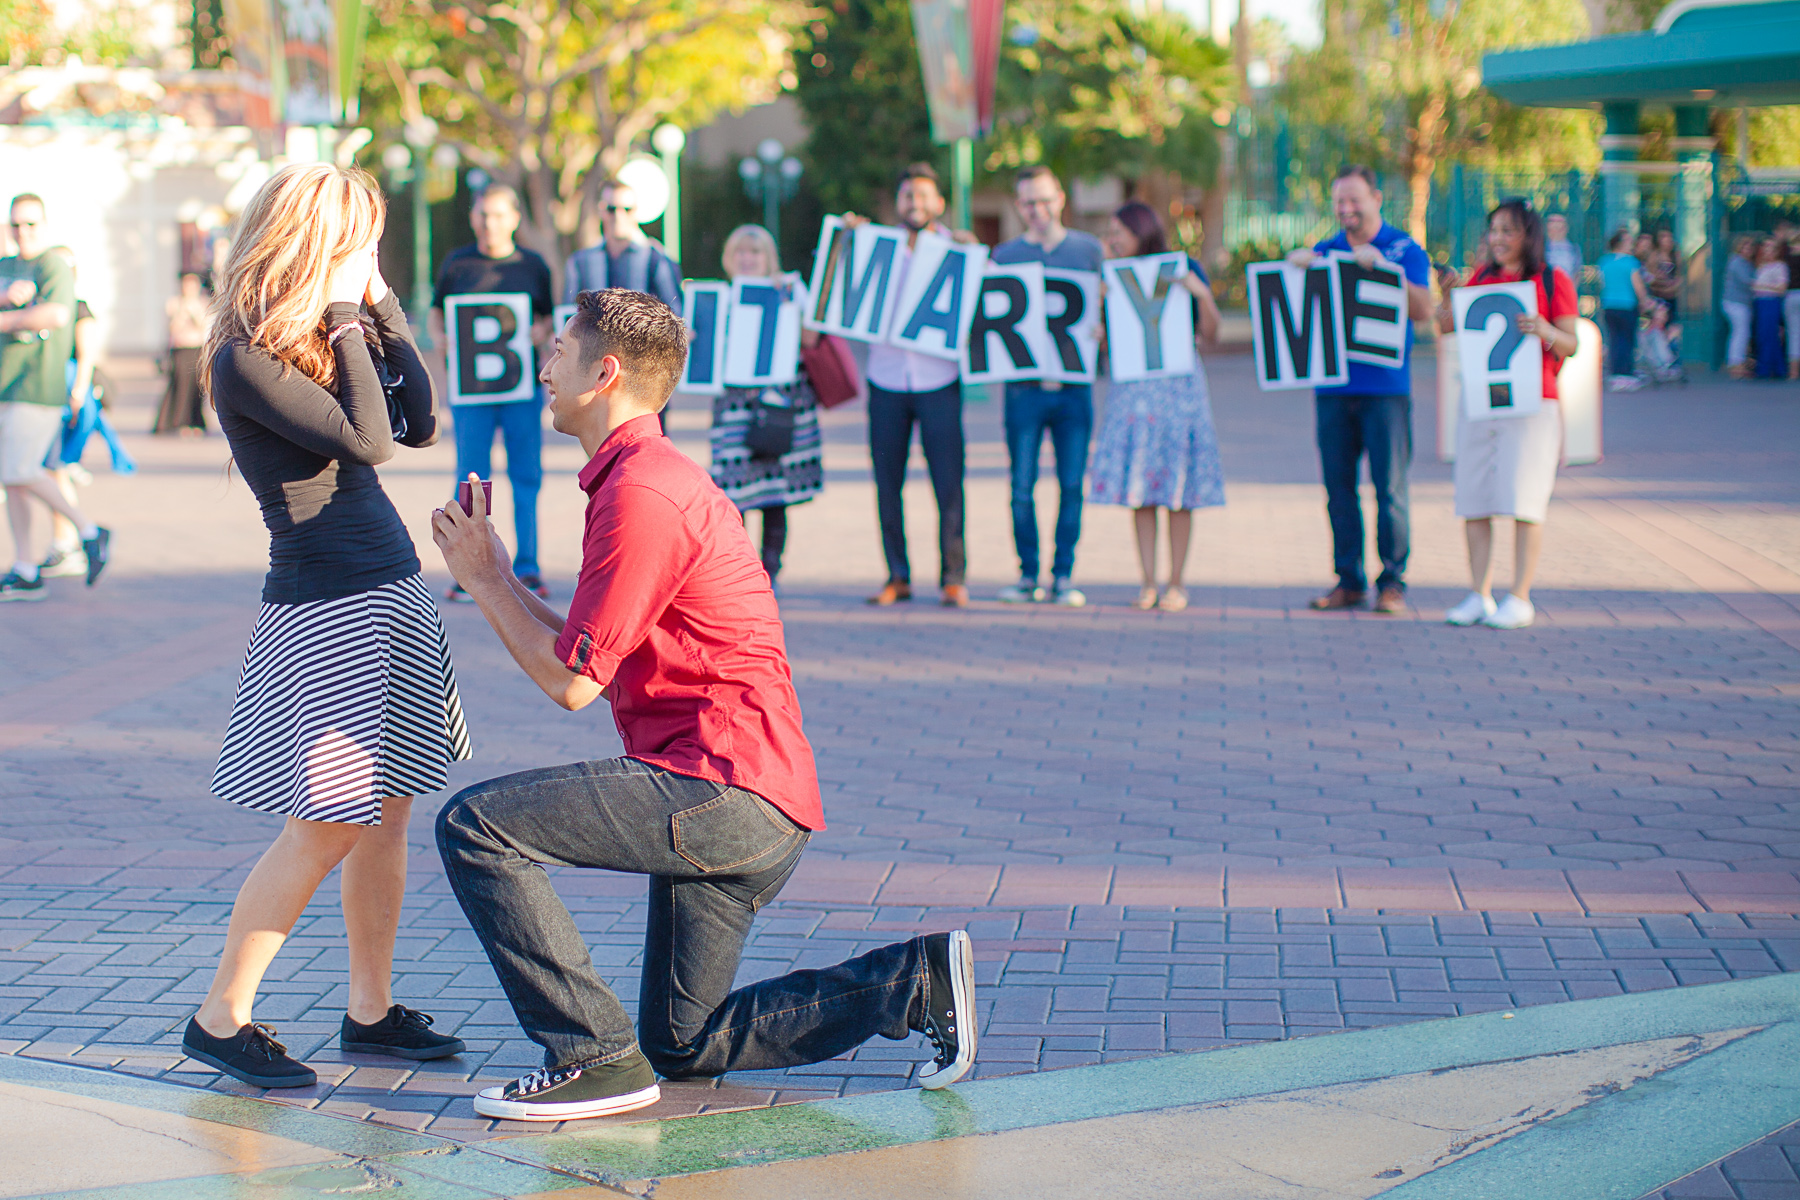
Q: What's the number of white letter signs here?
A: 12